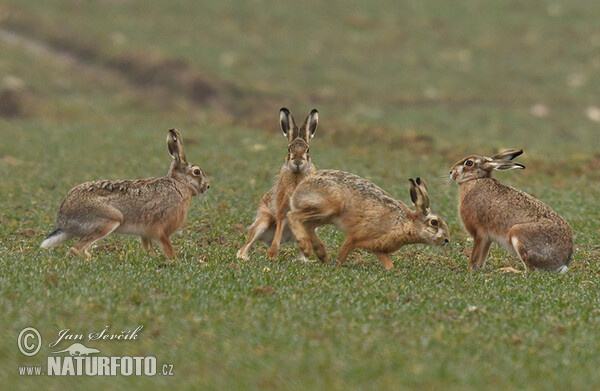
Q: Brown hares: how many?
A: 4